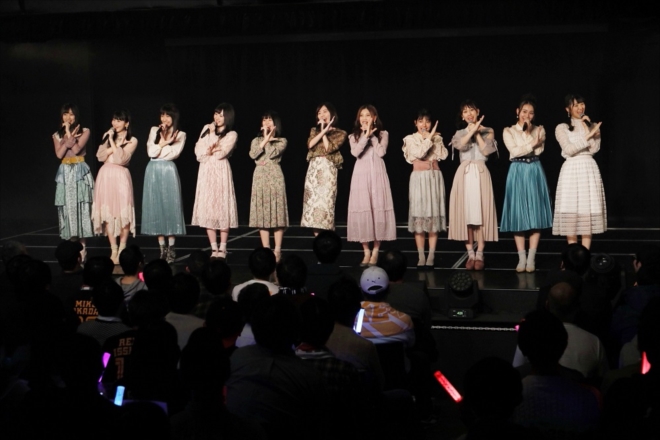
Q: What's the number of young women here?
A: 11